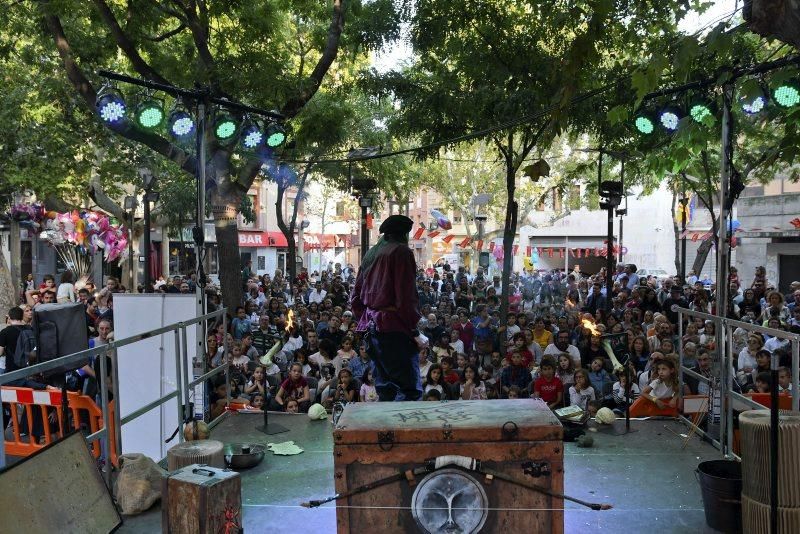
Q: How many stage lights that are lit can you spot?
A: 11